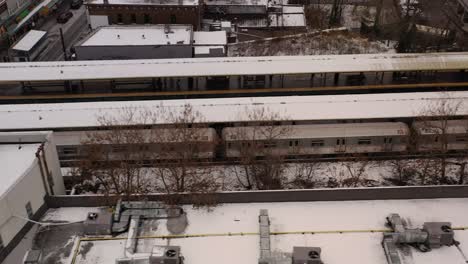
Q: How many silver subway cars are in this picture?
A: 3